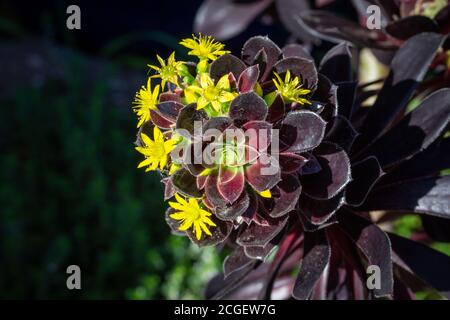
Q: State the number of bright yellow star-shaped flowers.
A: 7